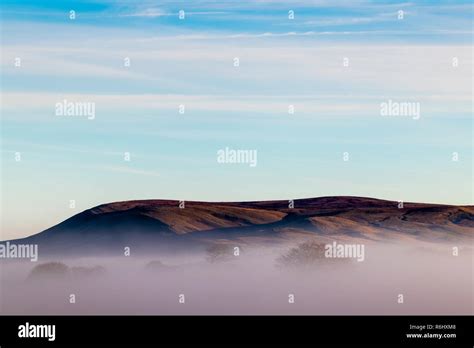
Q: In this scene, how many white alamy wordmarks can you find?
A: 6